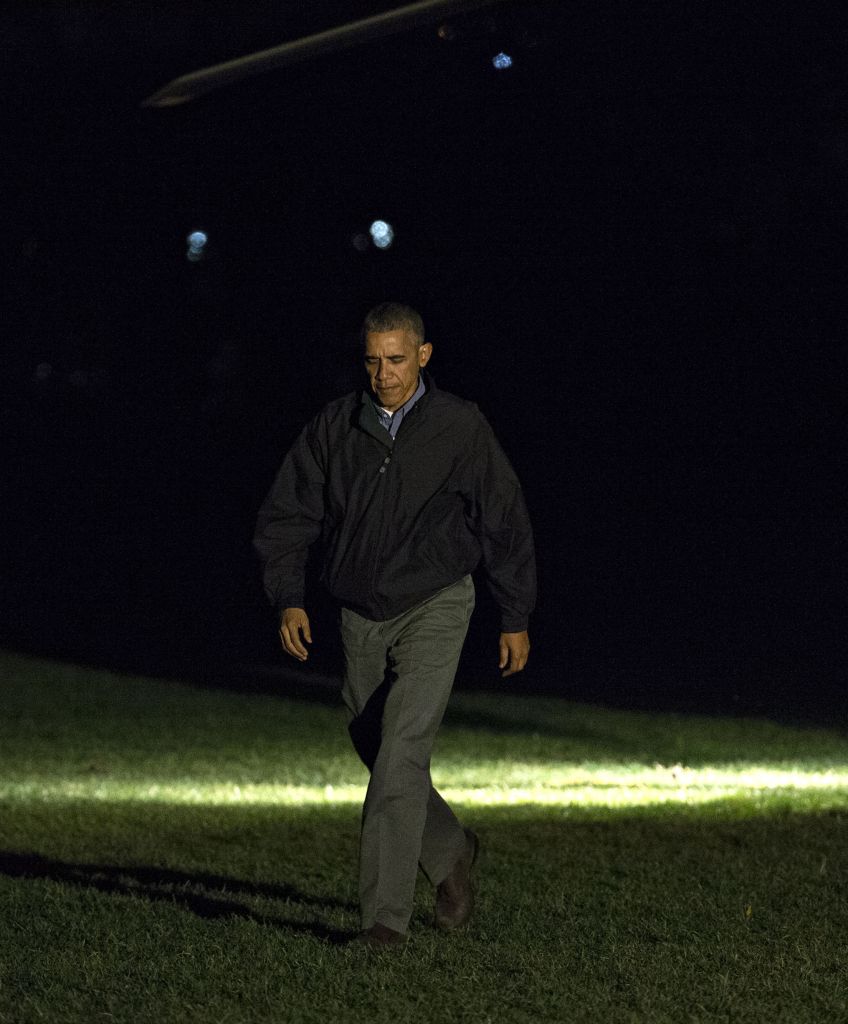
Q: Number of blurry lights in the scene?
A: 3